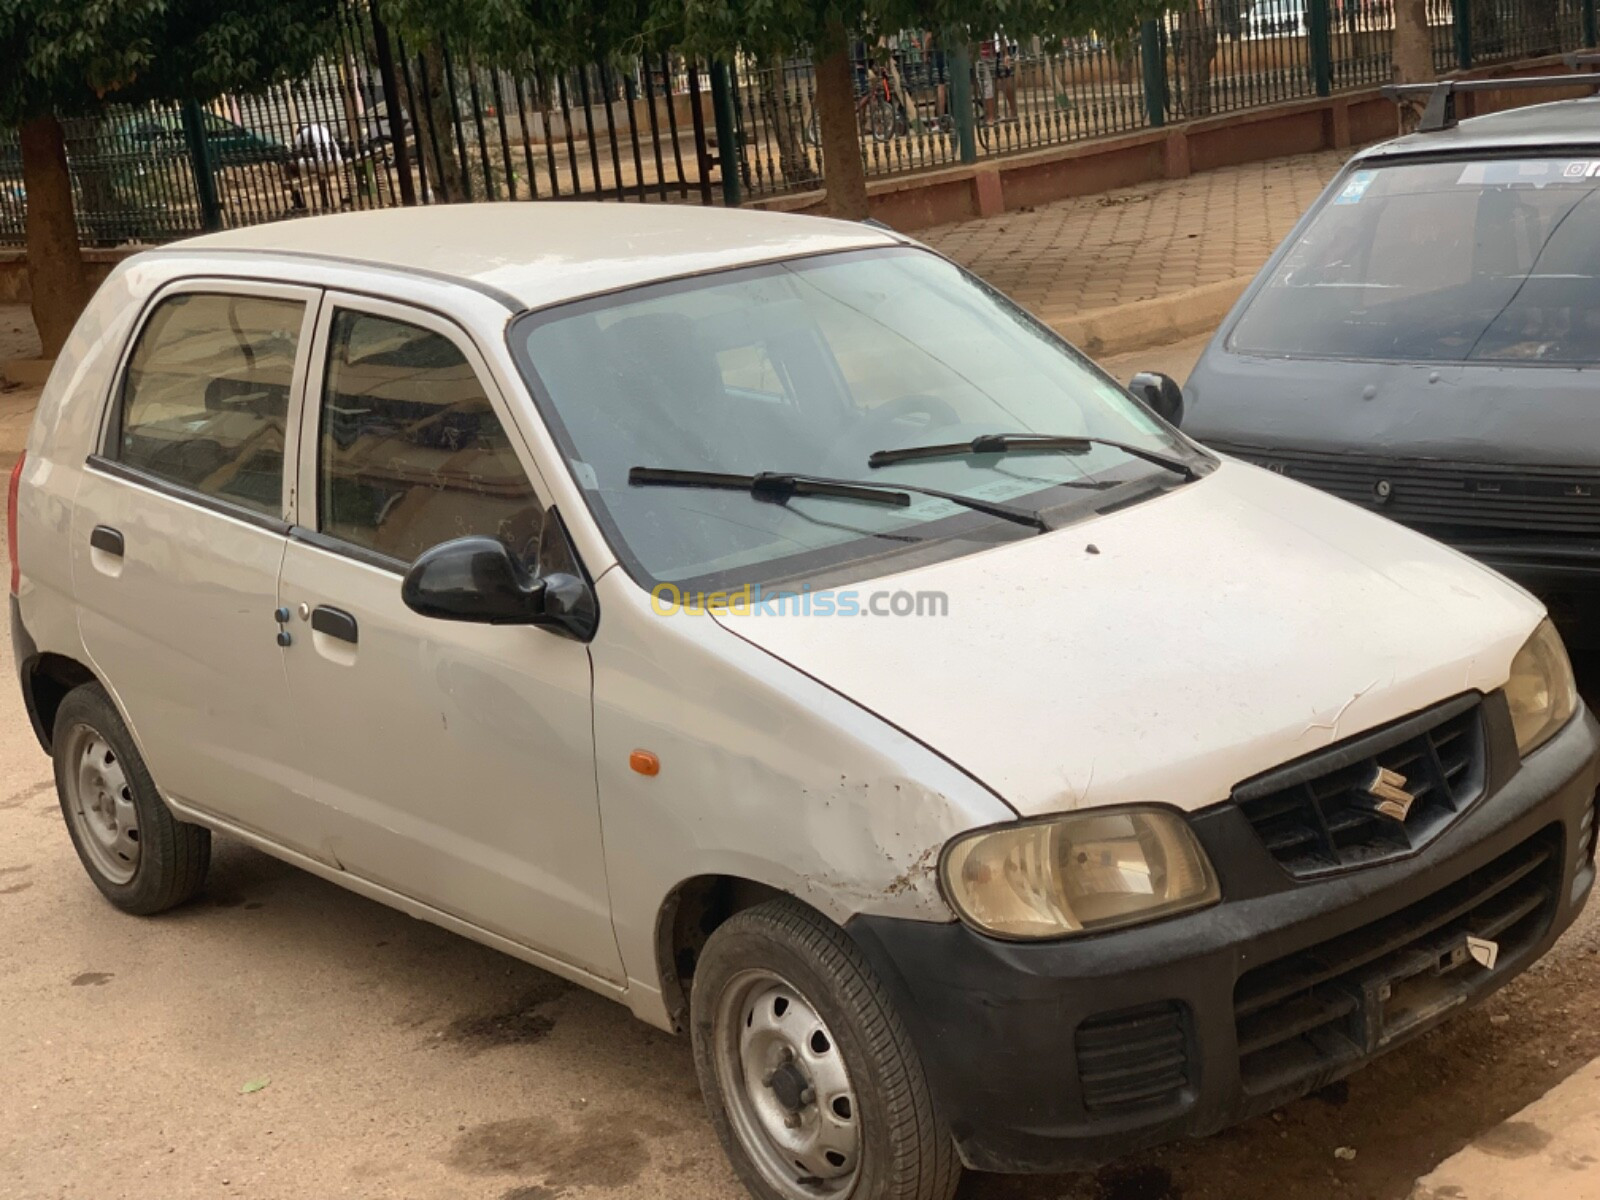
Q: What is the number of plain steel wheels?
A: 2